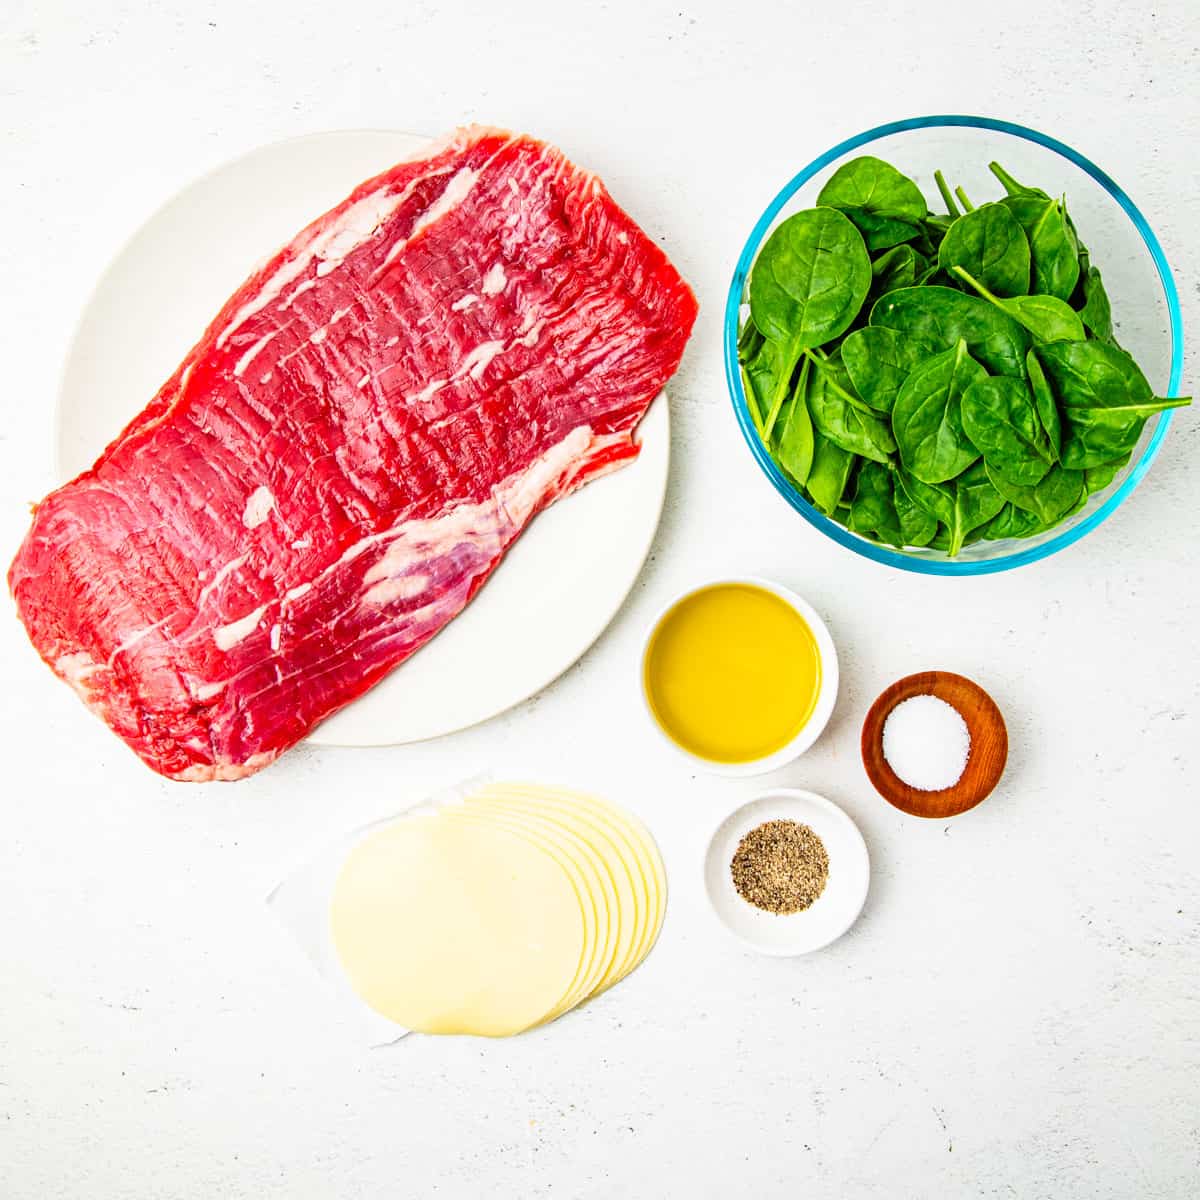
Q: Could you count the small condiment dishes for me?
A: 3